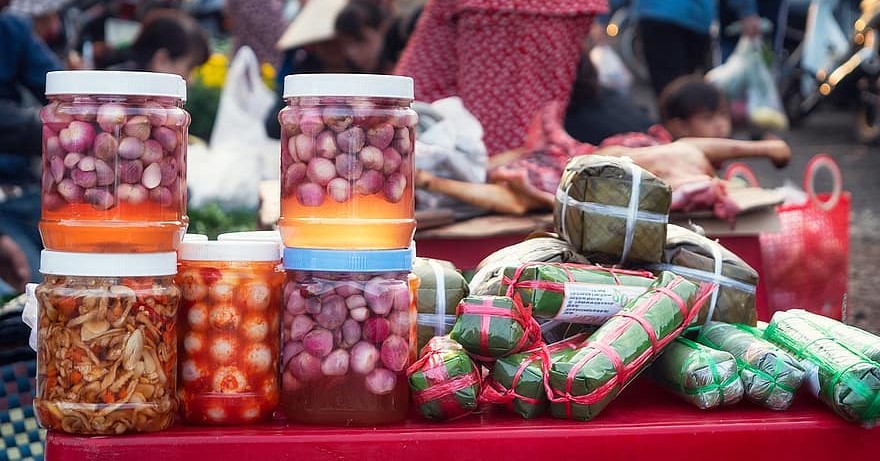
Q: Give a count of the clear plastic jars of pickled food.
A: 5